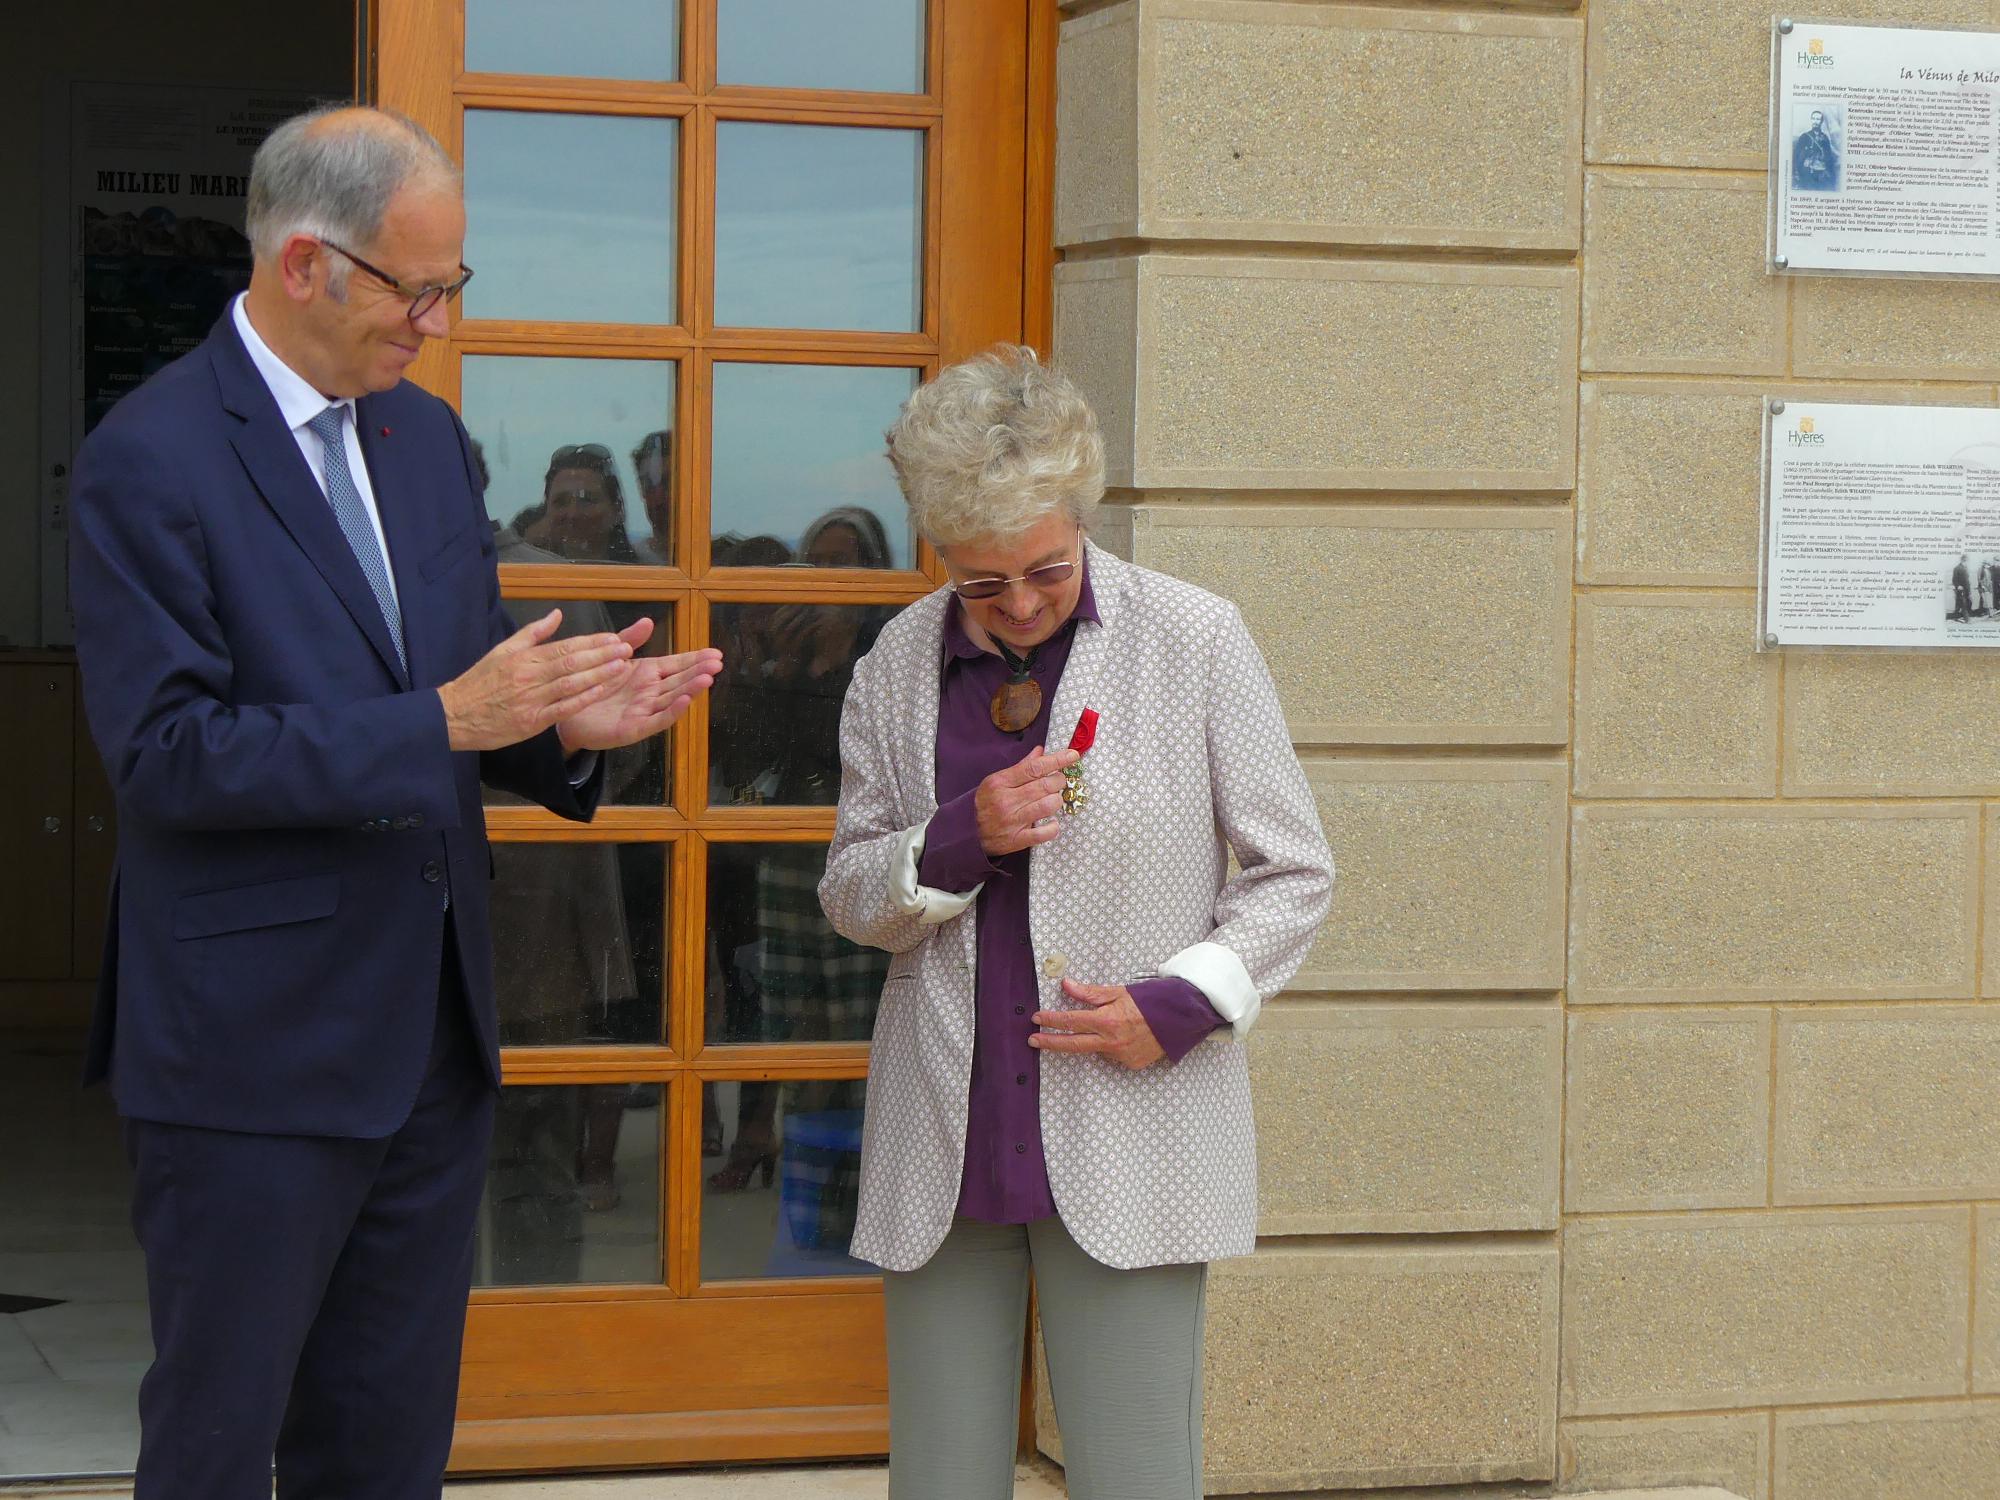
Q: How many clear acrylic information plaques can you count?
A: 2